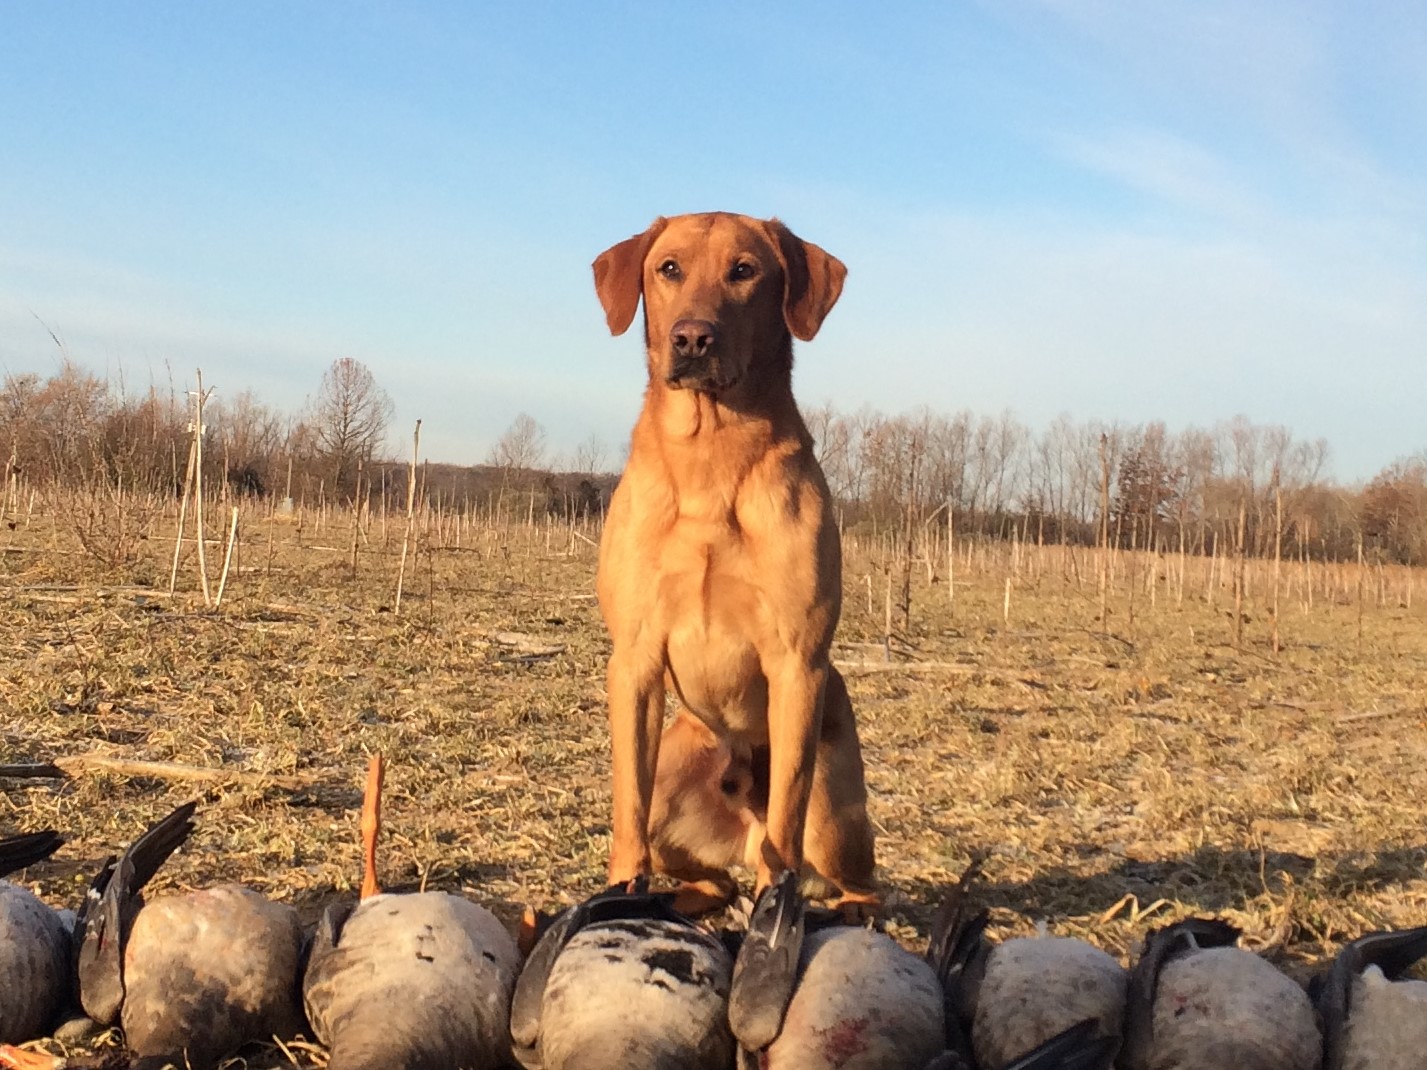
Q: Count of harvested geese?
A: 8